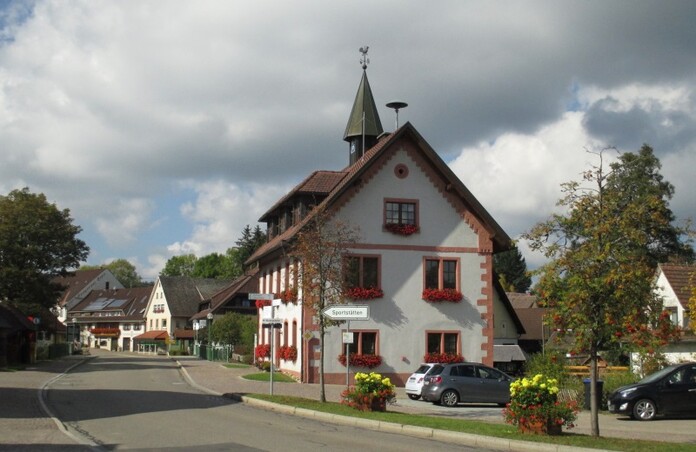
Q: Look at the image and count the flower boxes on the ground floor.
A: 4